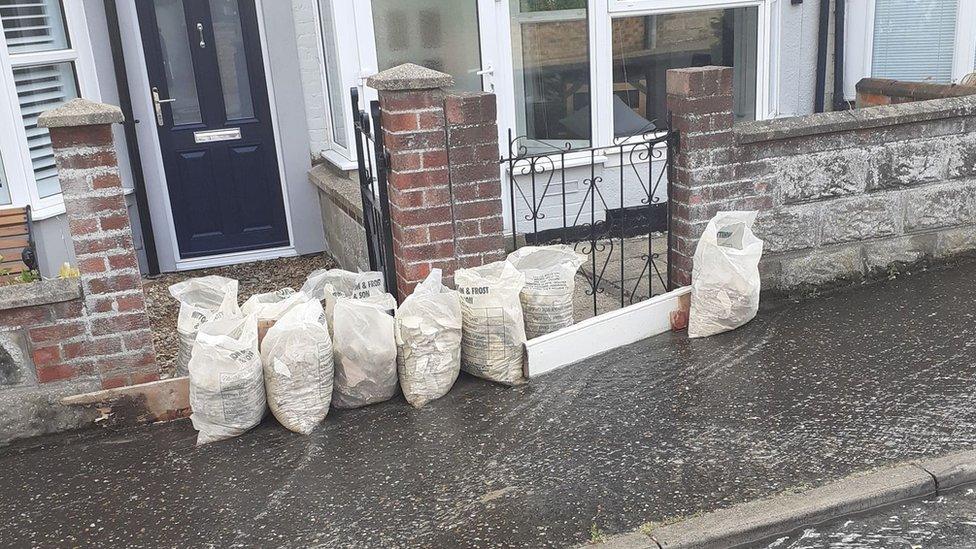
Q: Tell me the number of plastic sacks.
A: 10